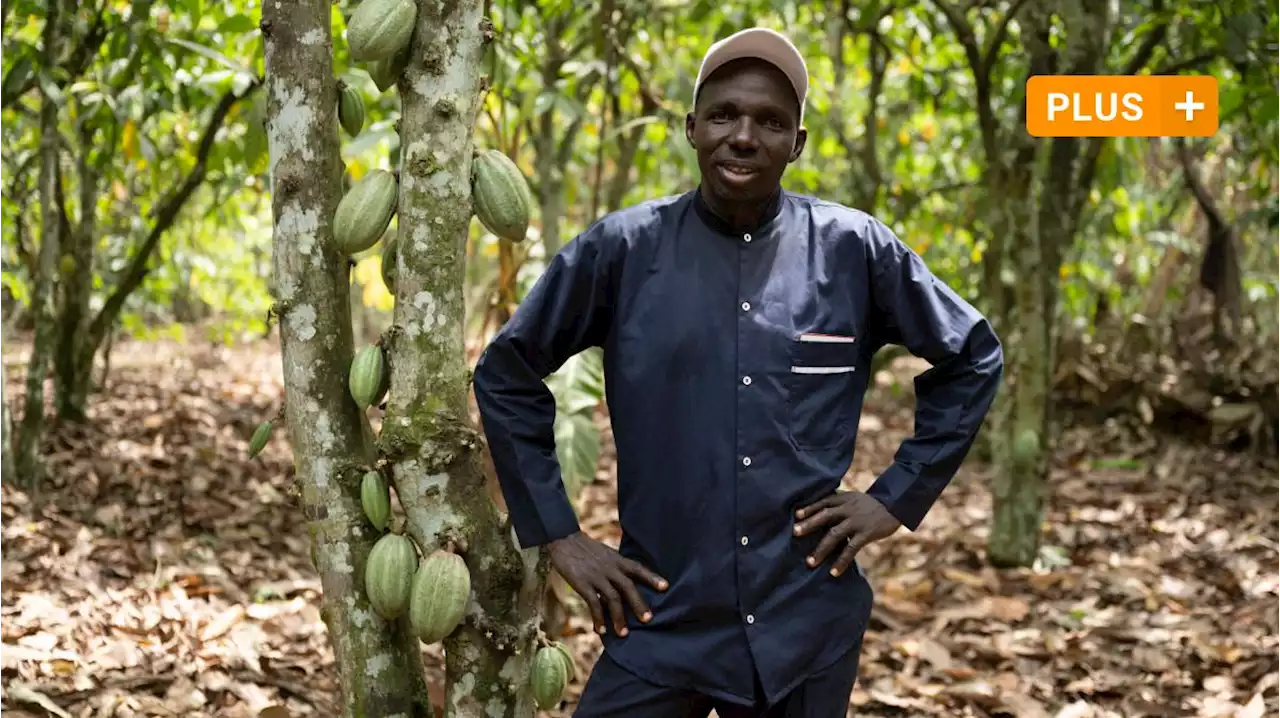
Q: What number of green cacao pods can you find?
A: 13